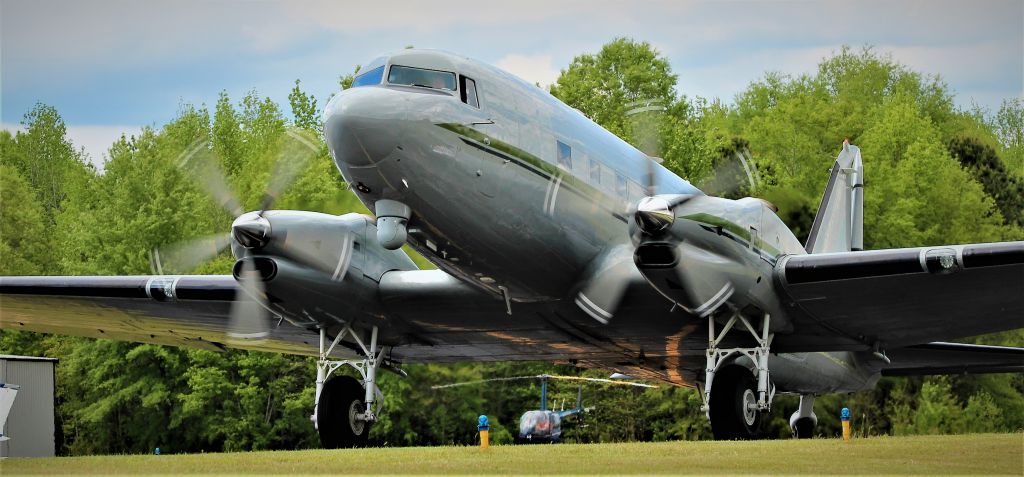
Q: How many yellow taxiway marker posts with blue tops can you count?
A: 2